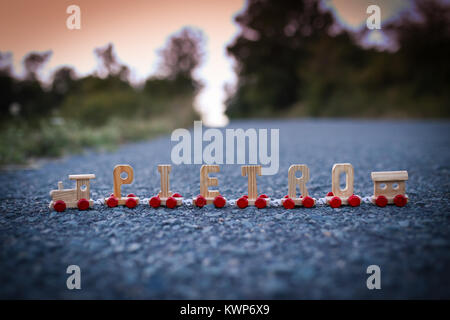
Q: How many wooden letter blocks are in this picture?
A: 6